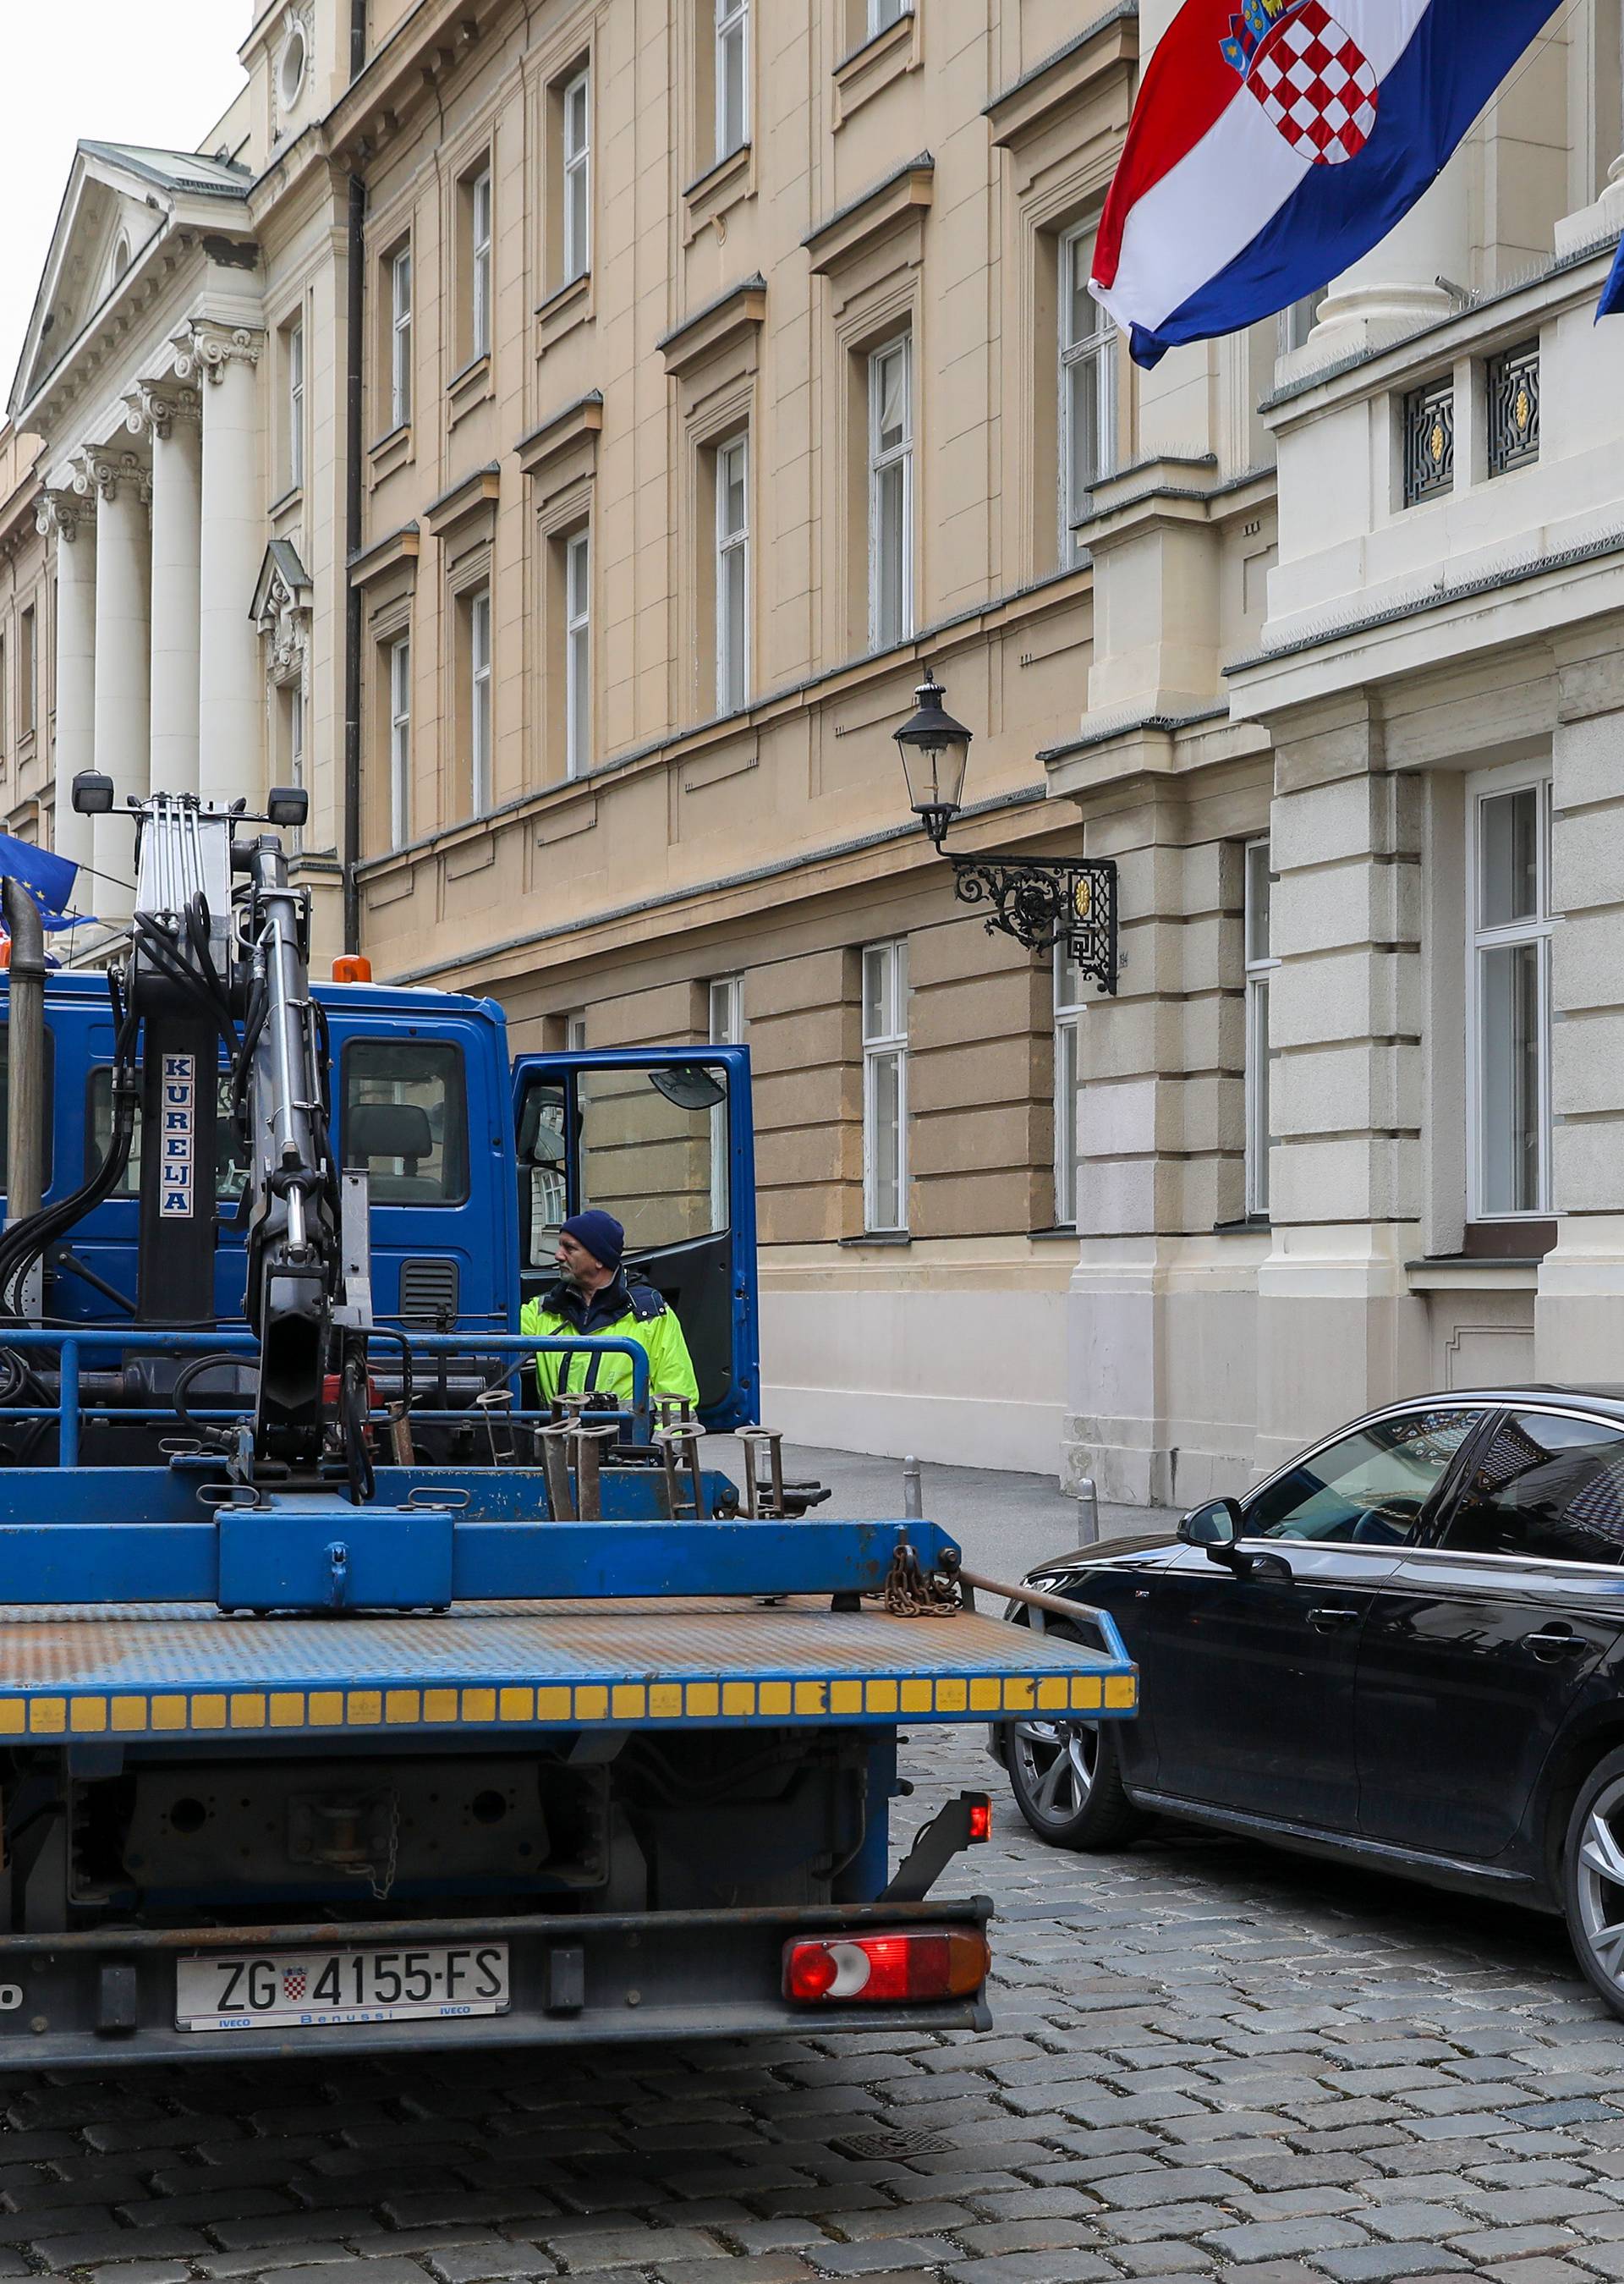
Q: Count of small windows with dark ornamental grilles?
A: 2